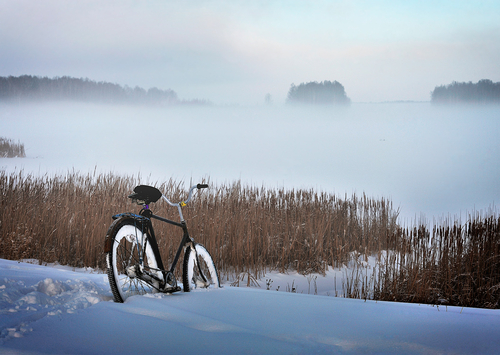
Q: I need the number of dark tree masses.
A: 3